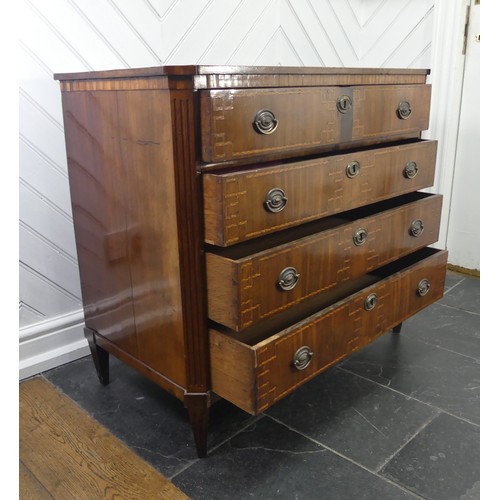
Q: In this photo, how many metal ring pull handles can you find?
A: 8